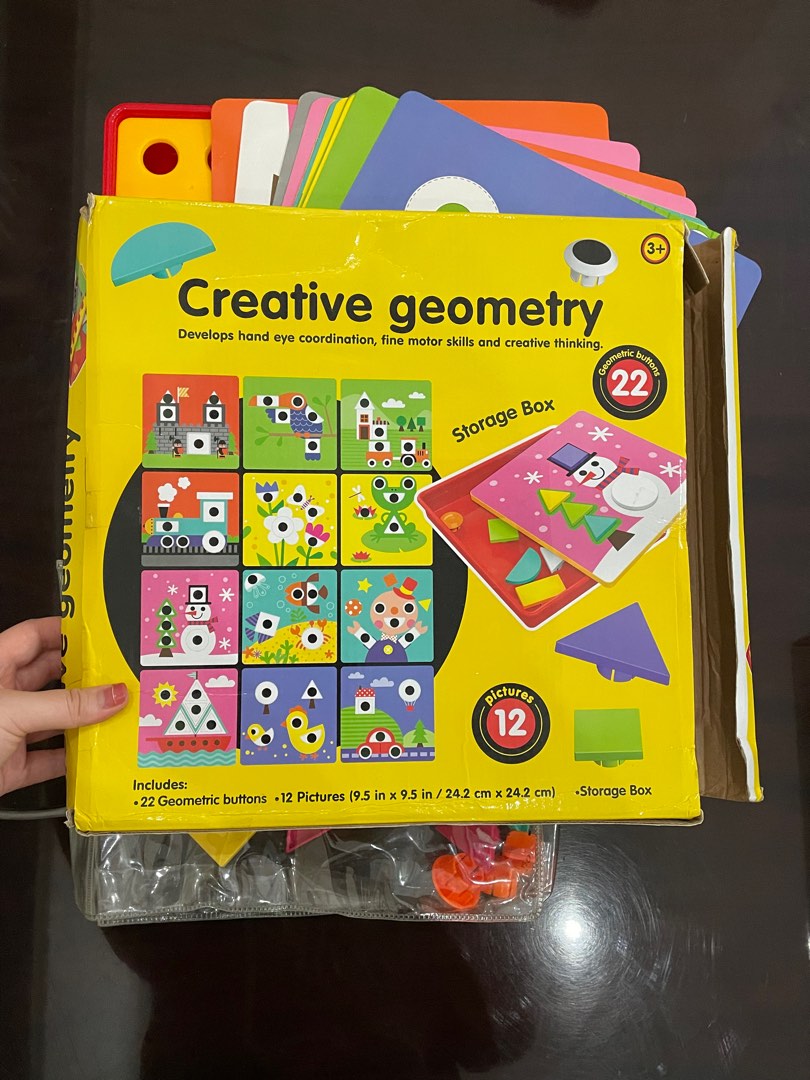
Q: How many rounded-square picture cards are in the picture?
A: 12